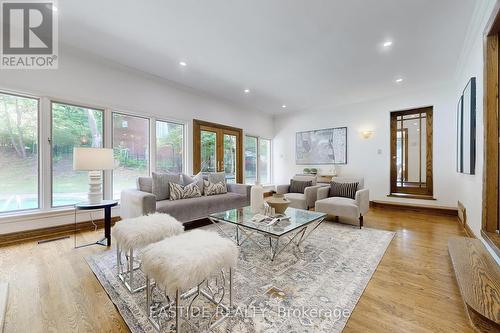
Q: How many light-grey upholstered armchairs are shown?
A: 2